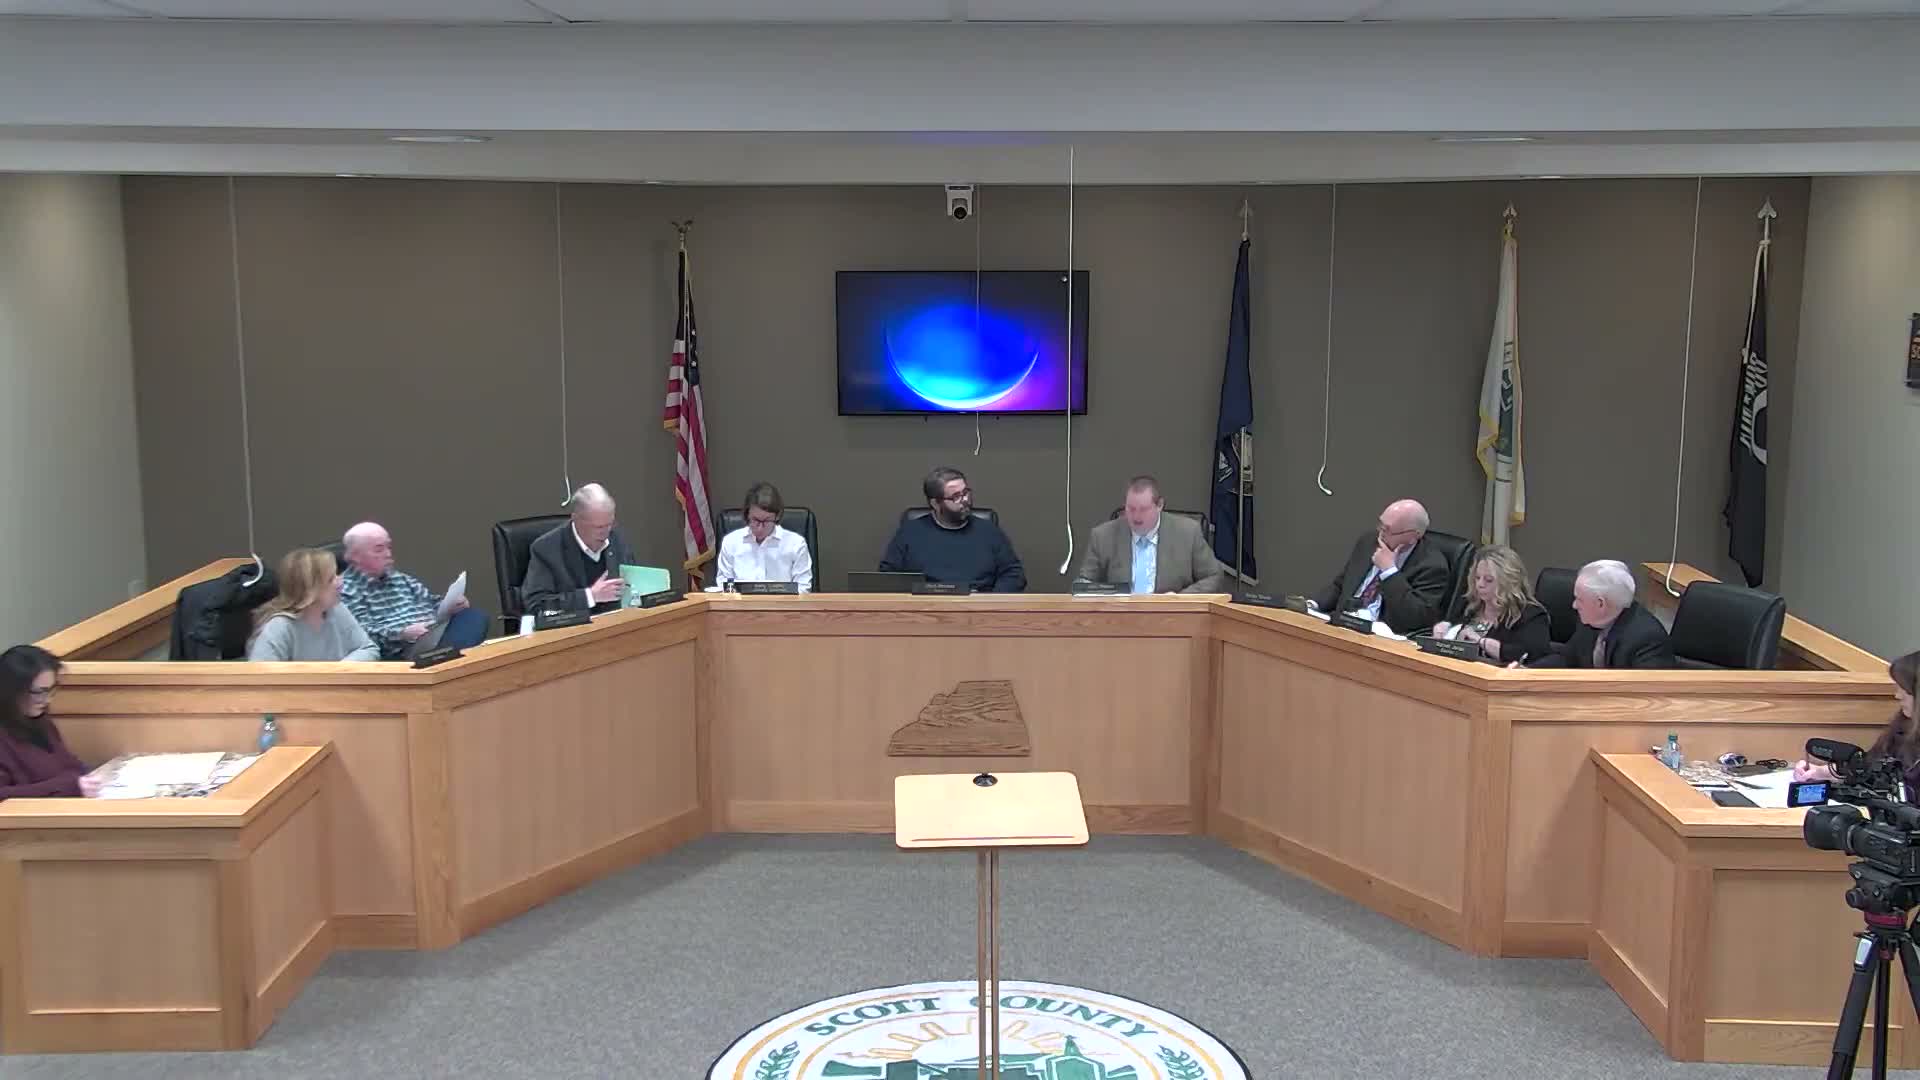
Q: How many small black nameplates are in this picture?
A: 9